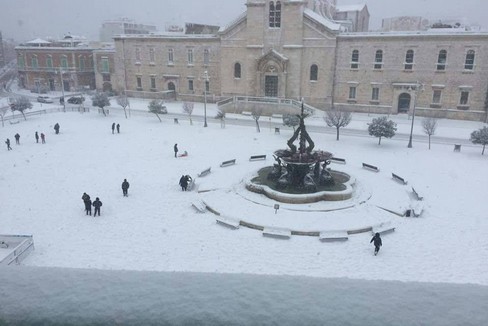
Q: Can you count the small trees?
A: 13